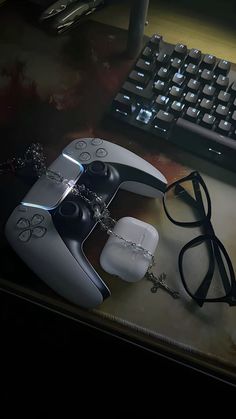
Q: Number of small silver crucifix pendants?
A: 1